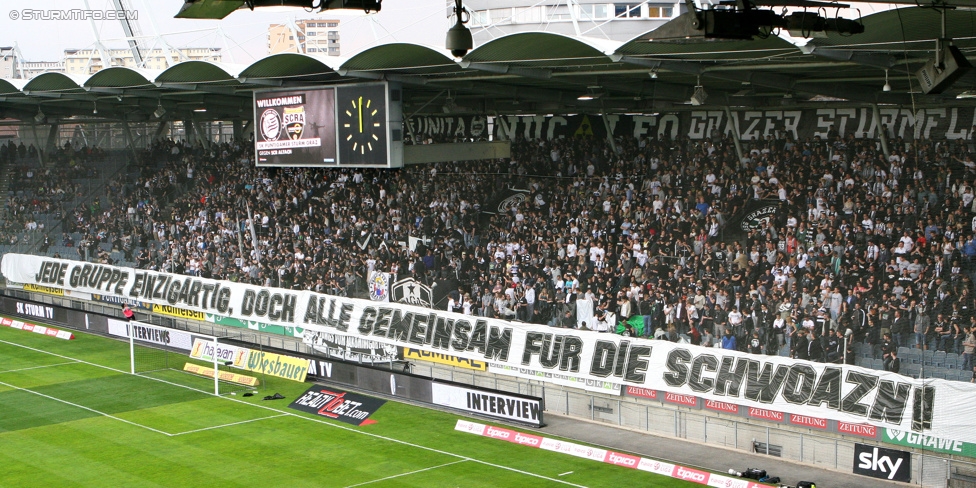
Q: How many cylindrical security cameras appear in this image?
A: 1